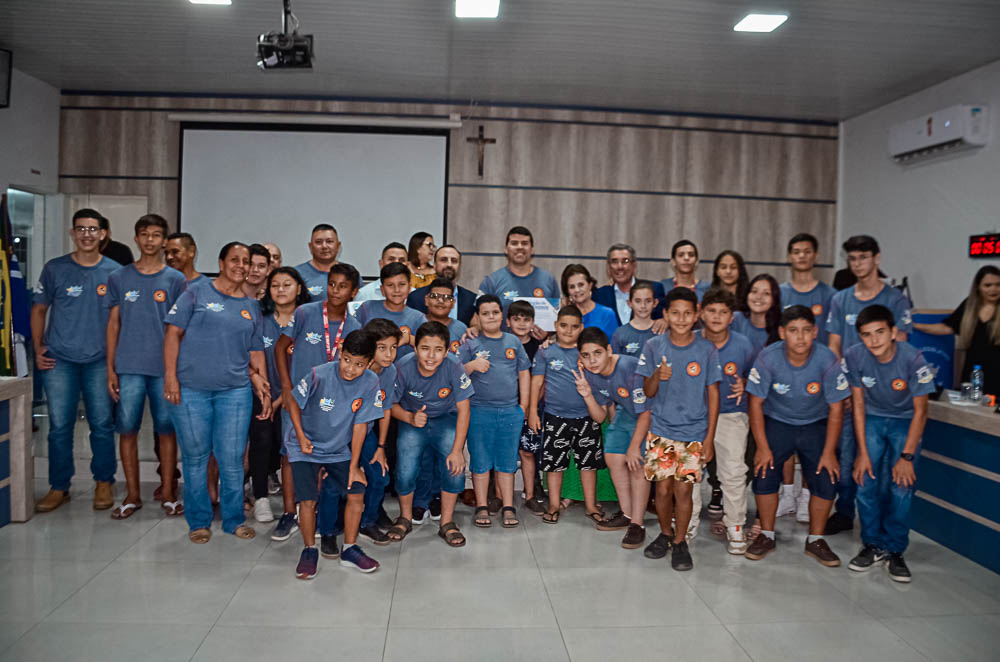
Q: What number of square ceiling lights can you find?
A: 3